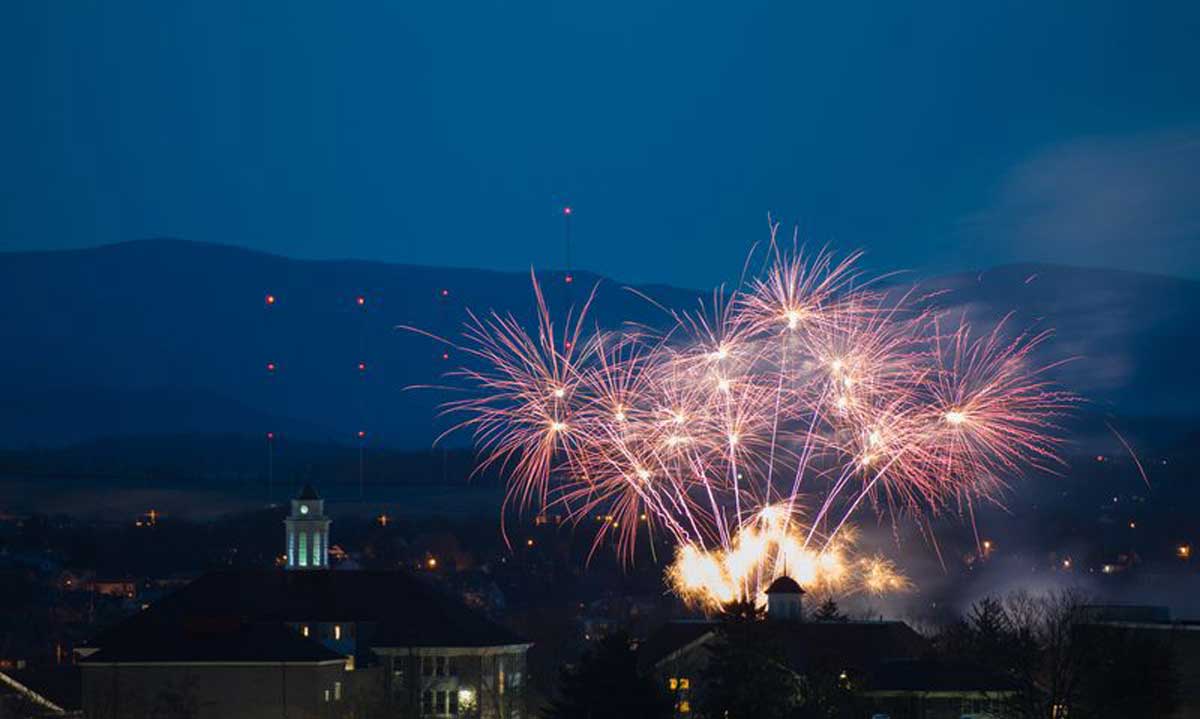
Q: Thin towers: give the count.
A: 4